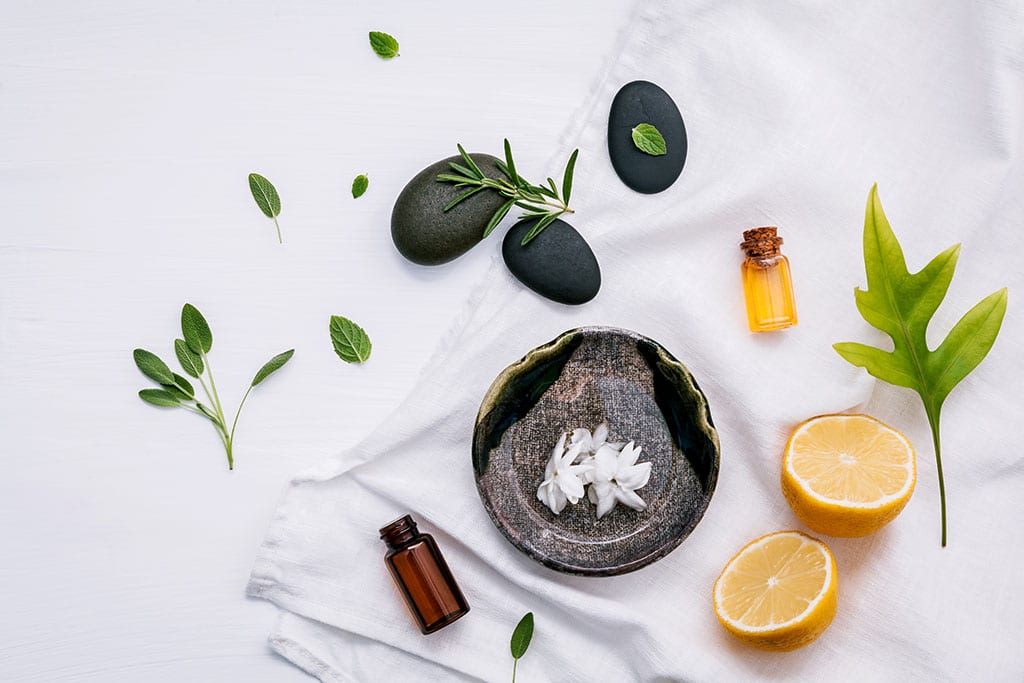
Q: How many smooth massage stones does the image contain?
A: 3